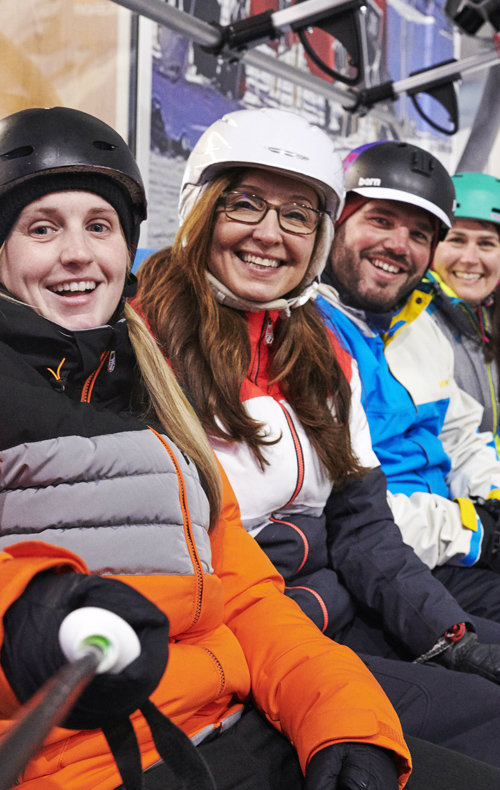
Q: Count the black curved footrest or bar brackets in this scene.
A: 2